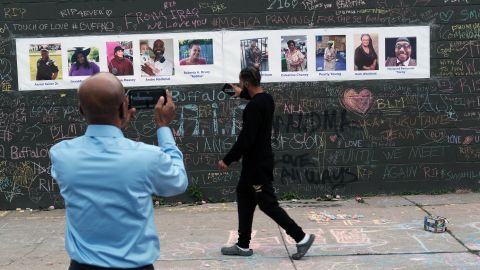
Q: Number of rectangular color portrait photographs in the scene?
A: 10